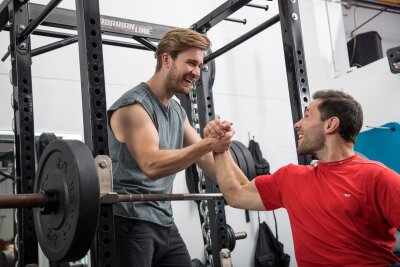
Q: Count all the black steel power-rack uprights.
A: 4